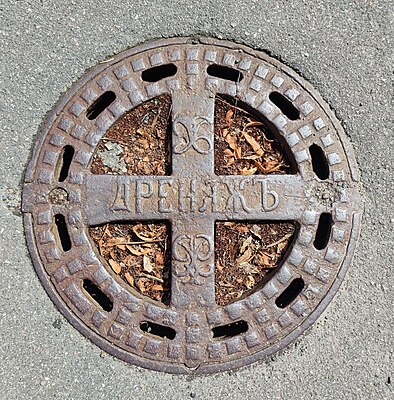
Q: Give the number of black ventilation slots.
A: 12